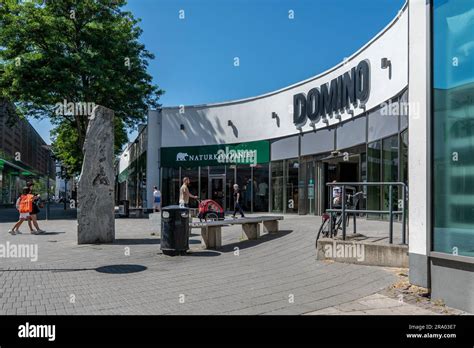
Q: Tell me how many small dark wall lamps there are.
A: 4